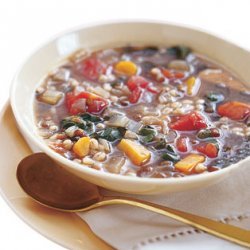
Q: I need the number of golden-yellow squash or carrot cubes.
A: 5